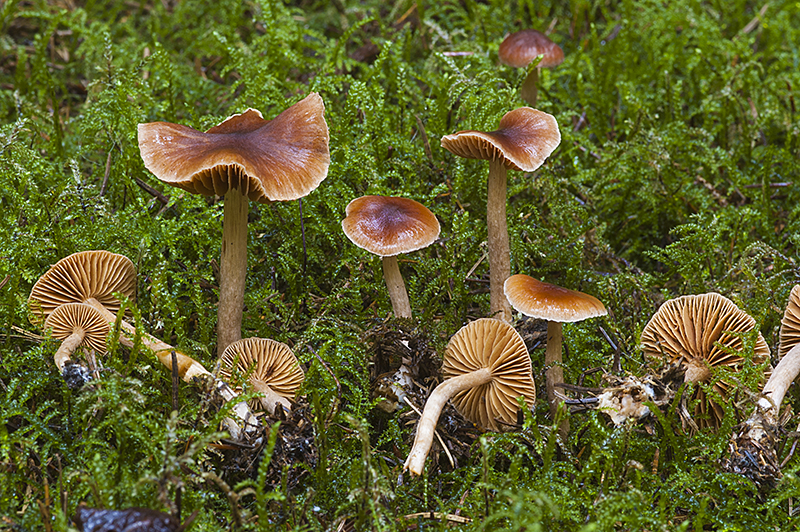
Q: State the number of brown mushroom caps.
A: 5